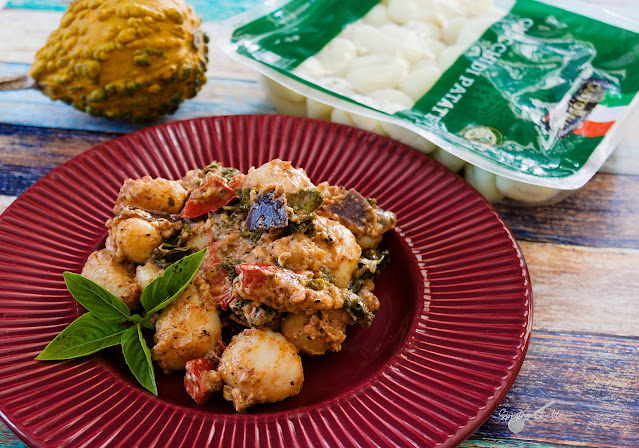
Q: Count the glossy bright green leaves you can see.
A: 4